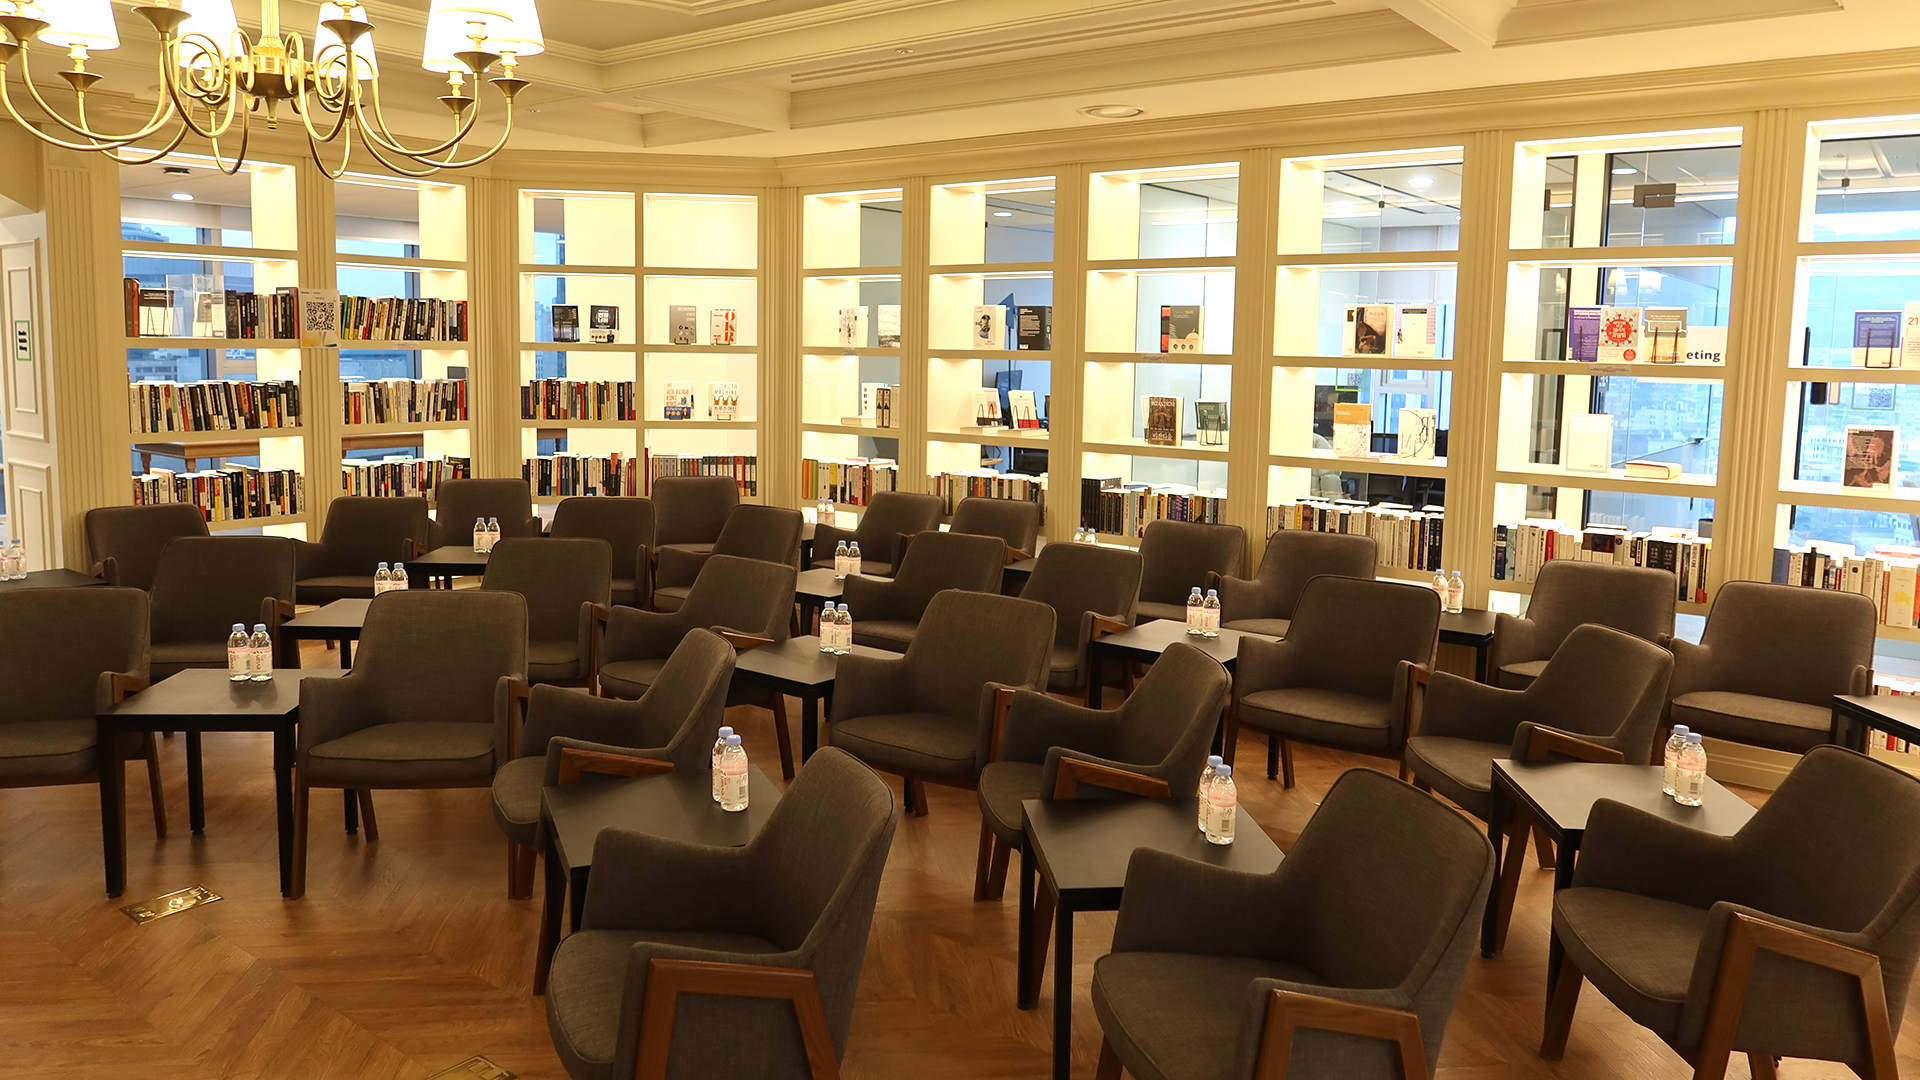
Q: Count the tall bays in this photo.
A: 10